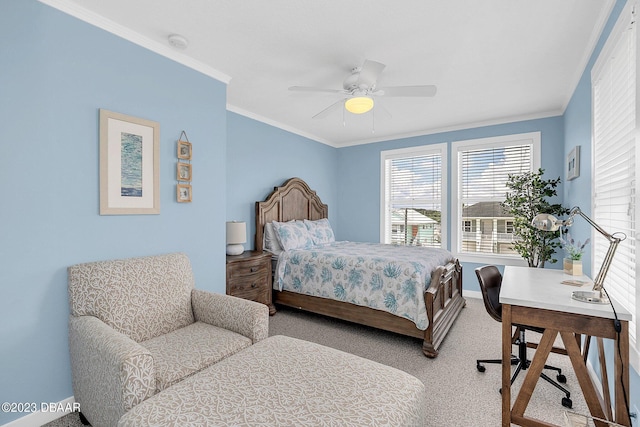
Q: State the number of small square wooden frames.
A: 3